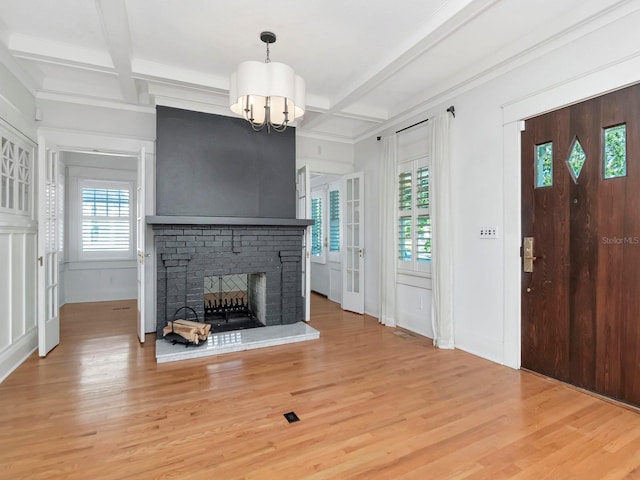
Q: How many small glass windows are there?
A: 3